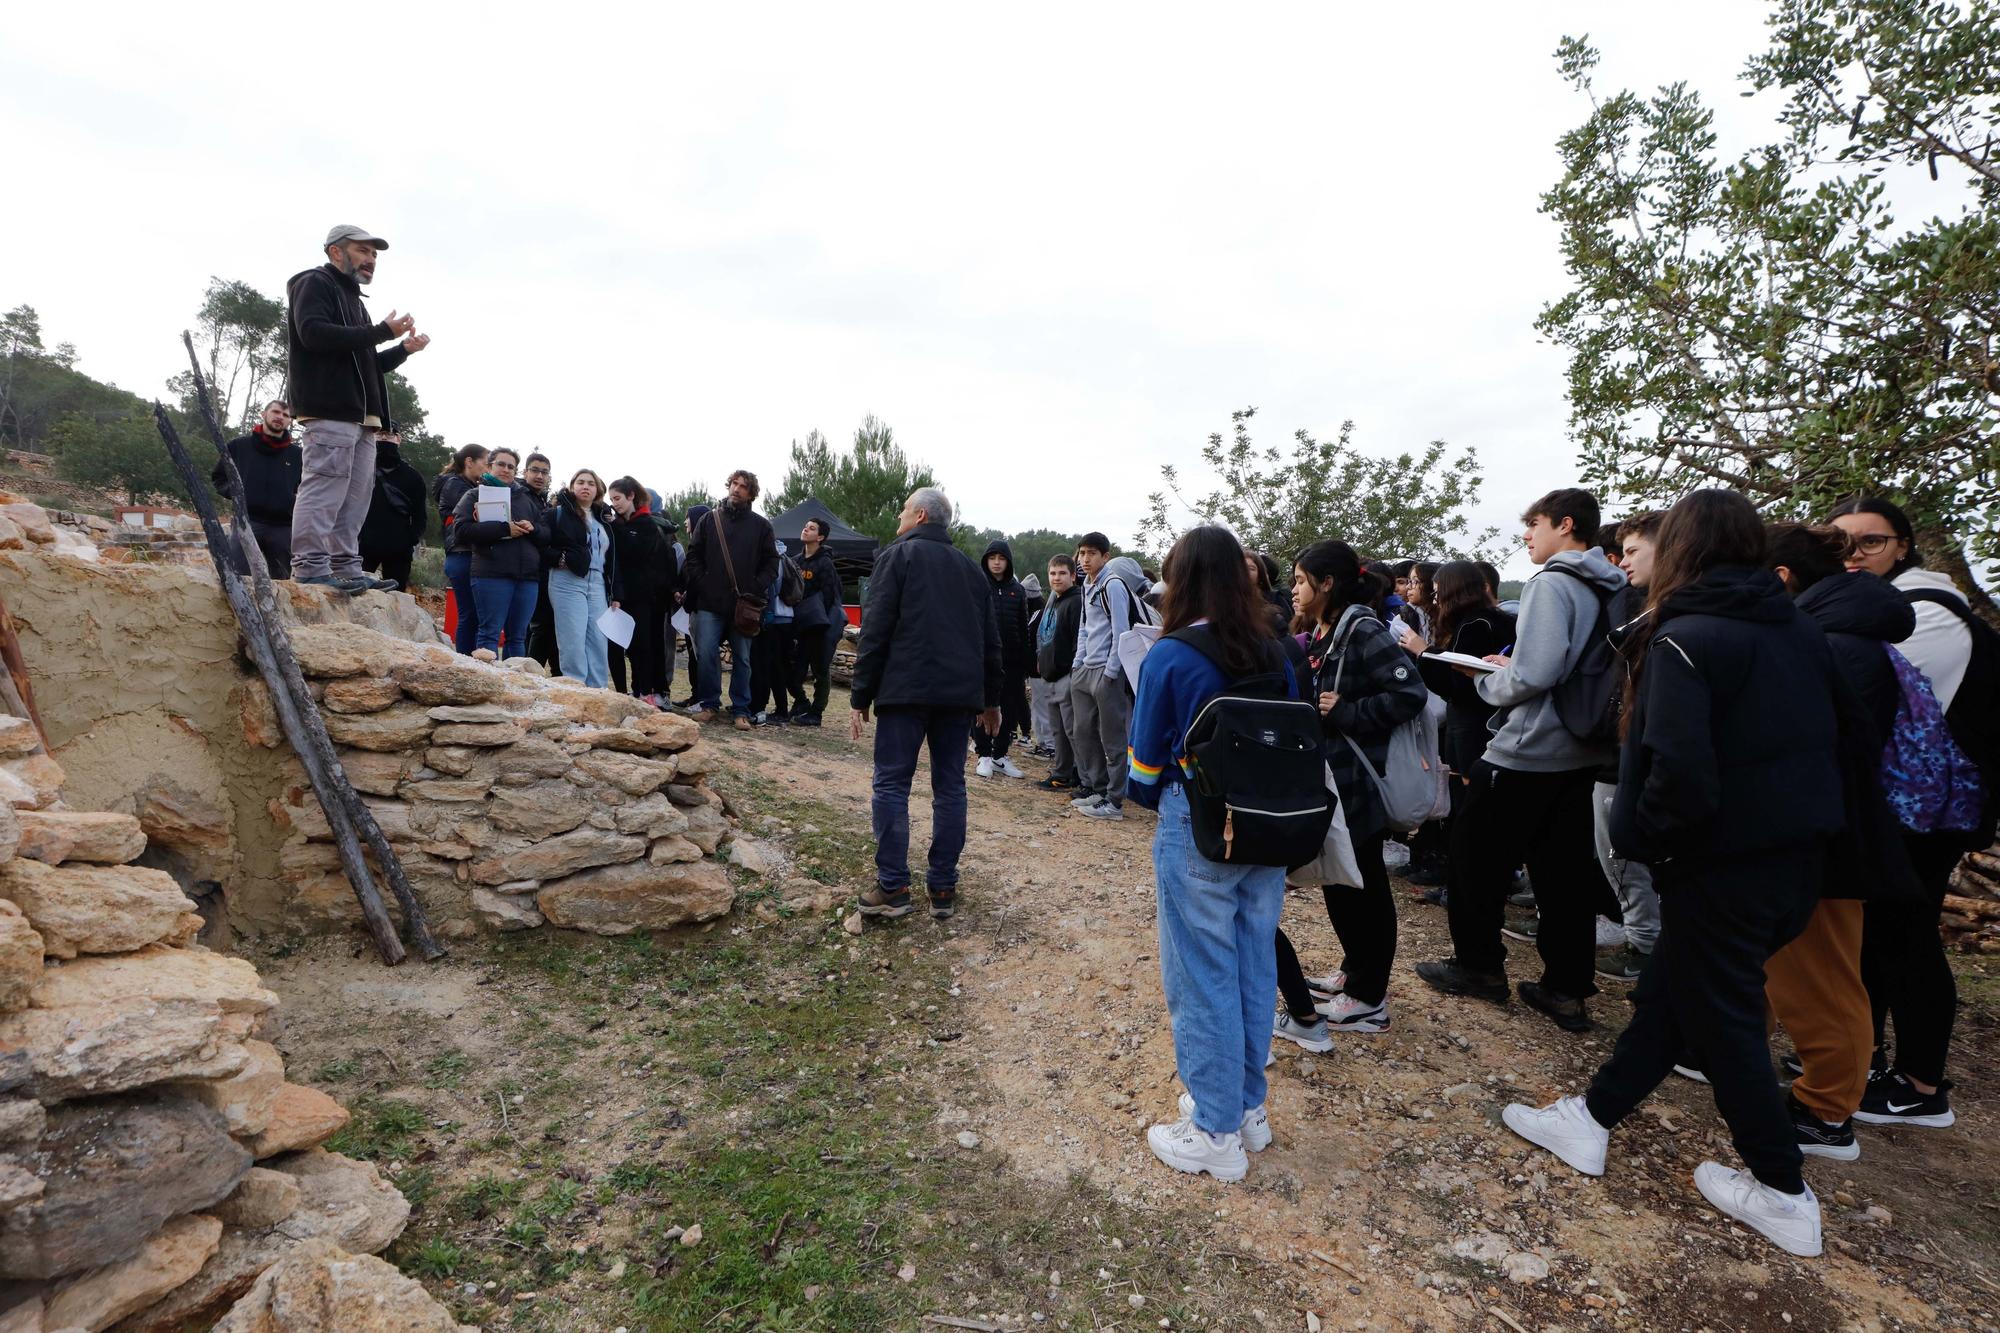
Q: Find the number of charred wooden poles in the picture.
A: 2